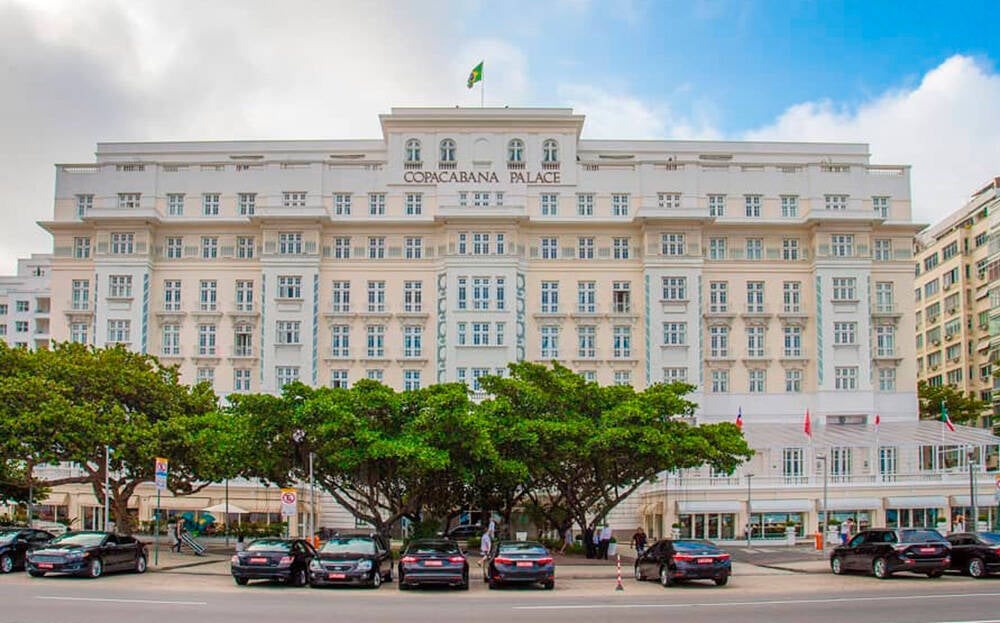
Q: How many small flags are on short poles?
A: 4